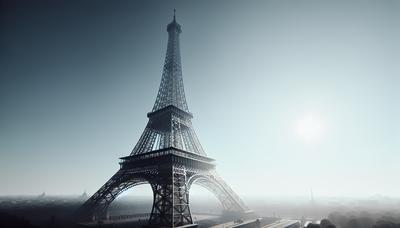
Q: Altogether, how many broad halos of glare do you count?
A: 1